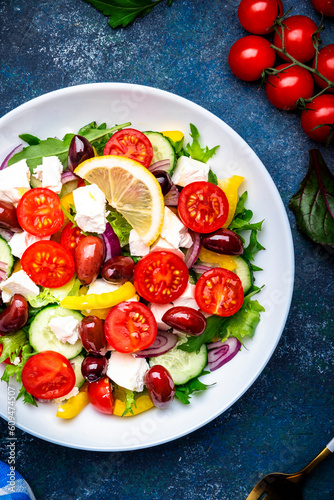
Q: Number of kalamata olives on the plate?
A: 11